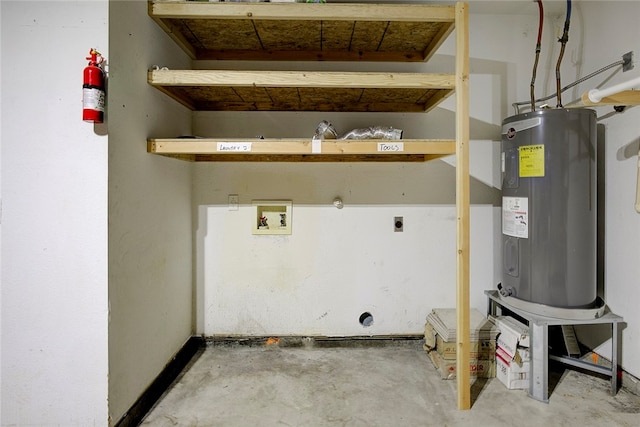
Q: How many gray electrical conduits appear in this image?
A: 1